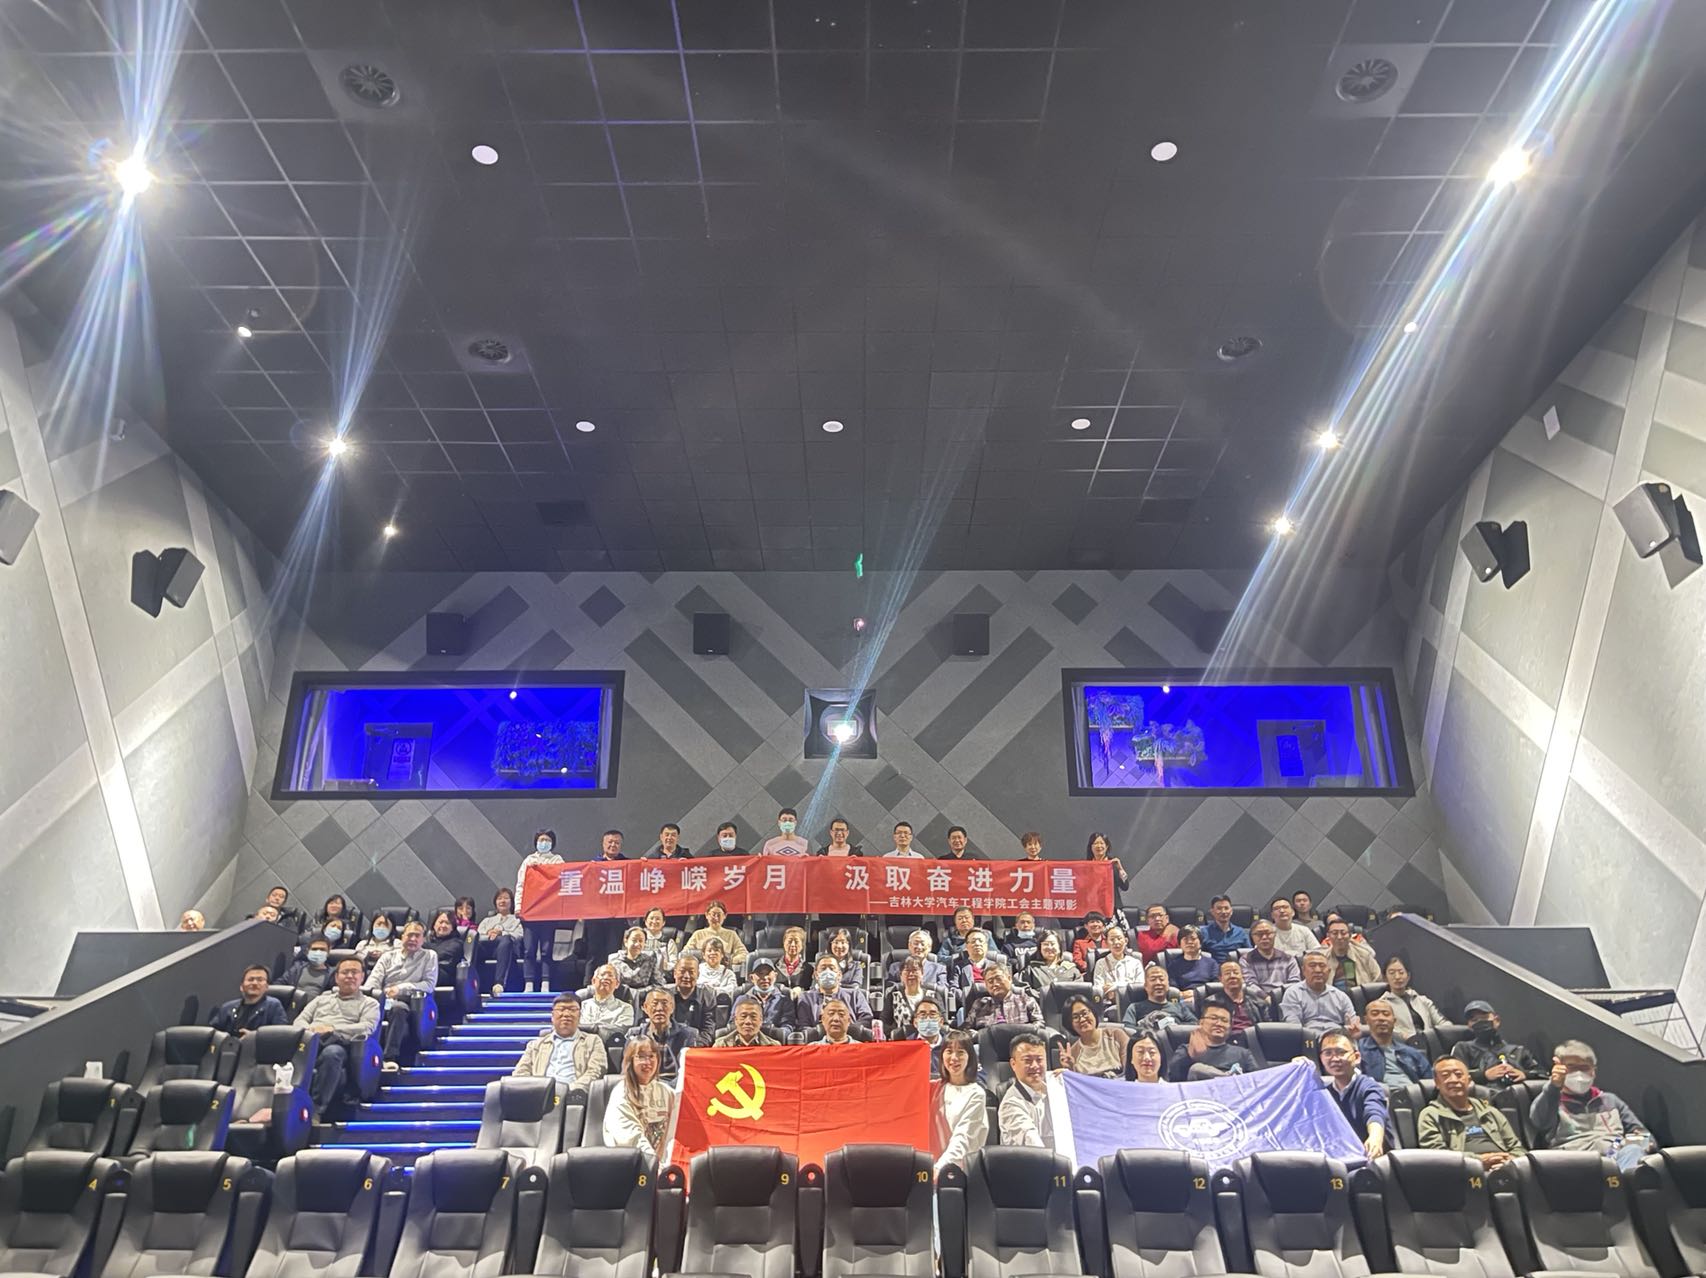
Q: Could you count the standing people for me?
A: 10